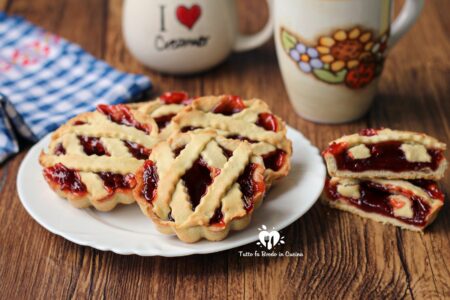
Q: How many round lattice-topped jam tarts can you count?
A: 4